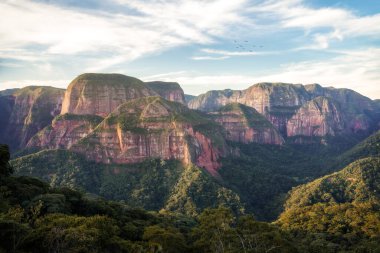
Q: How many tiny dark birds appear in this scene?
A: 8